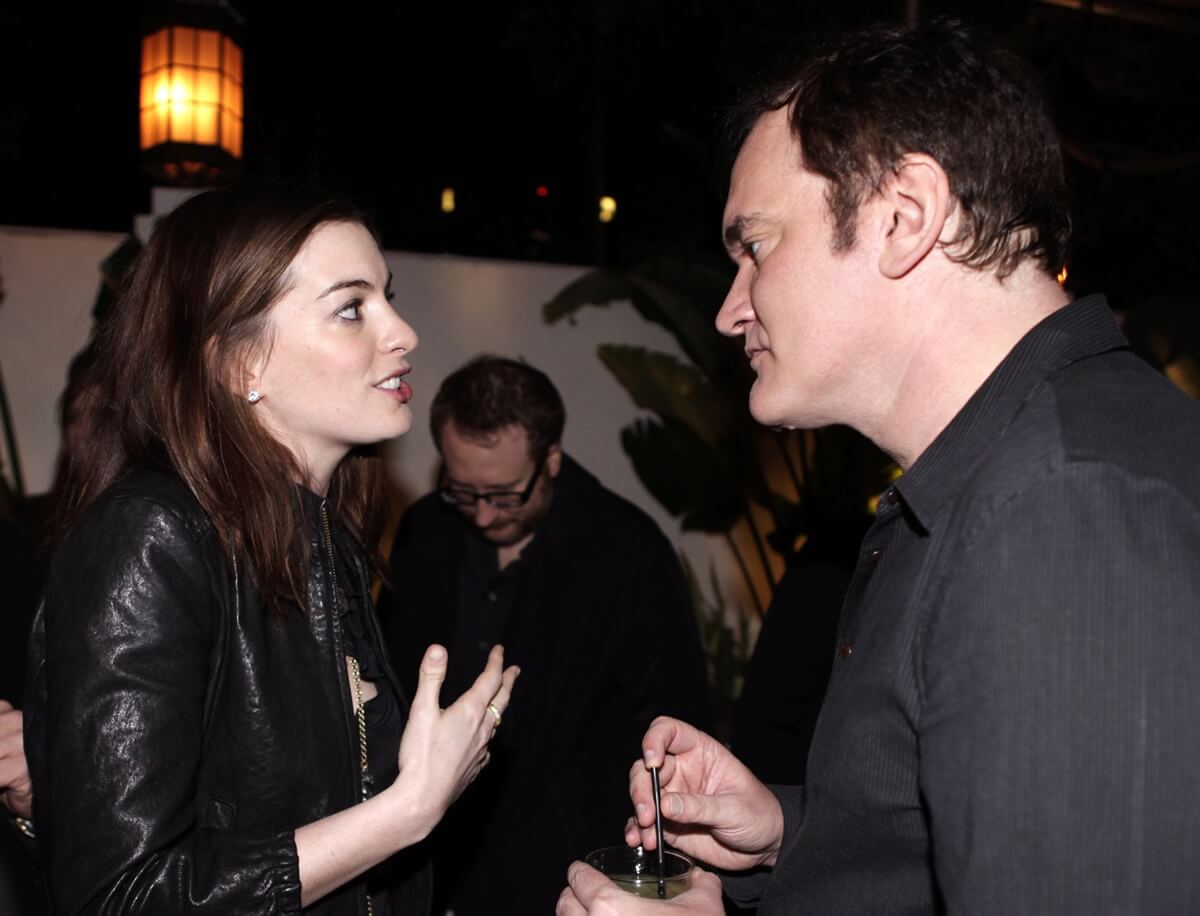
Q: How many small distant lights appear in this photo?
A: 3